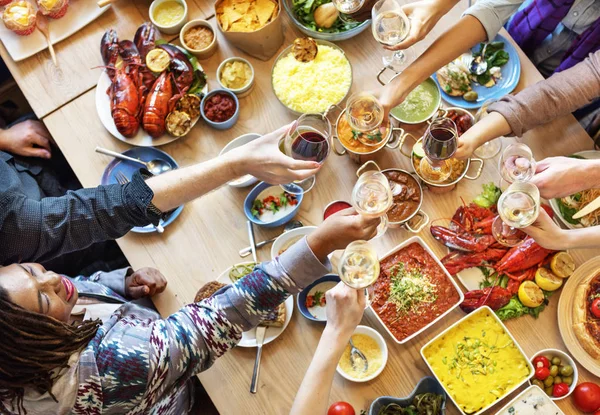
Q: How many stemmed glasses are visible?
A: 10